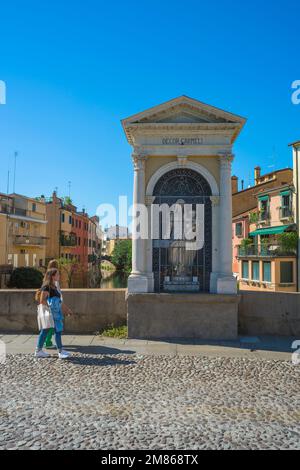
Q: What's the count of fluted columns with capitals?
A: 2